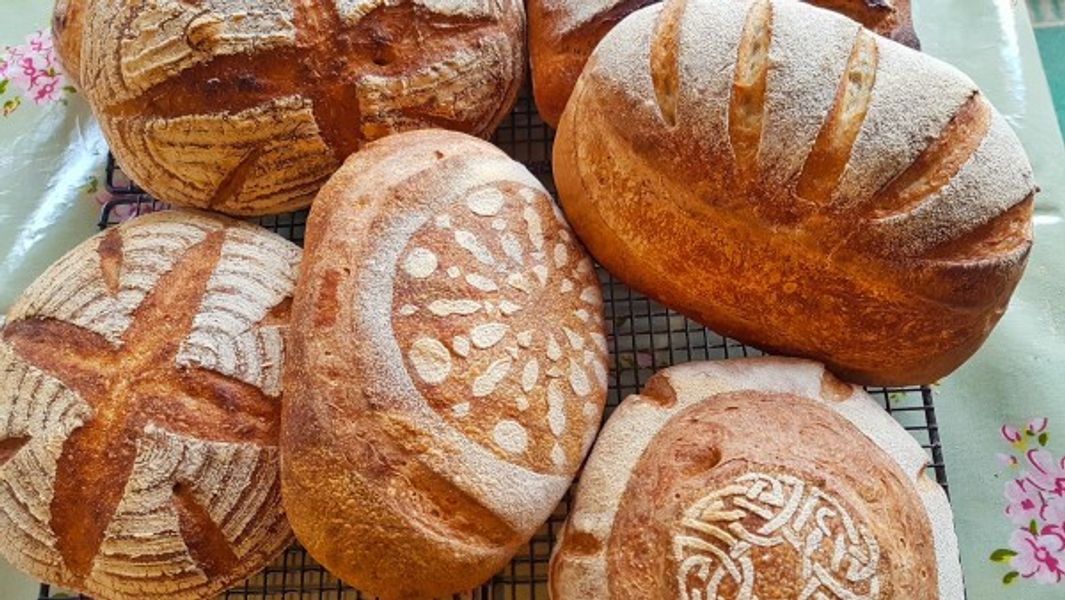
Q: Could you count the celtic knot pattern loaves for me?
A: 1